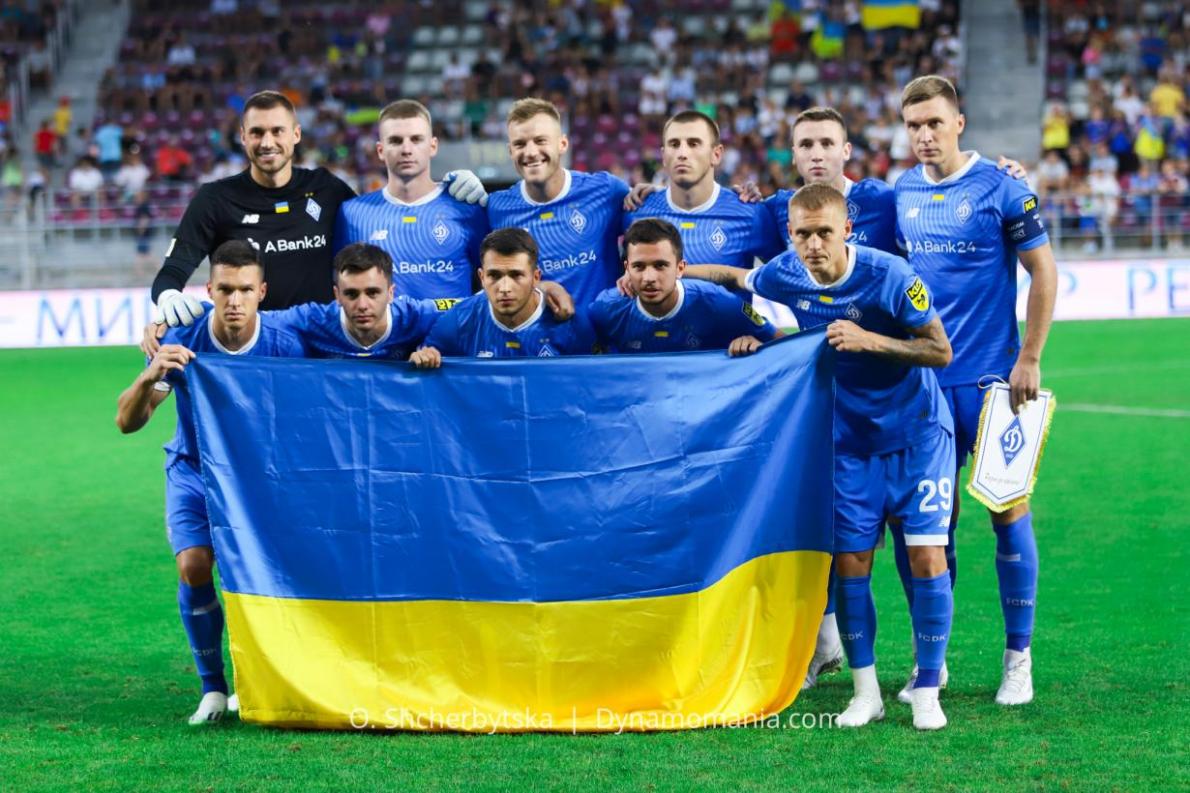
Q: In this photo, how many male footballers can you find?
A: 11